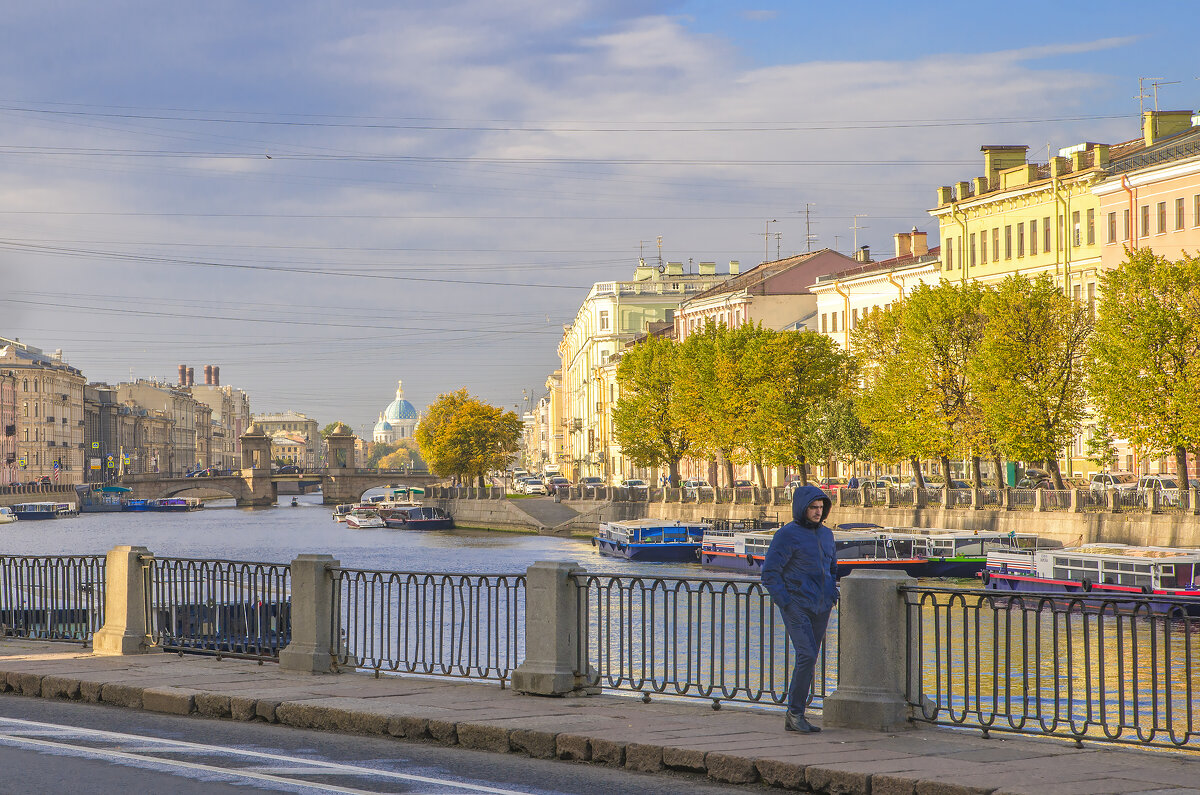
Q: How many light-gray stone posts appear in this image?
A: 4